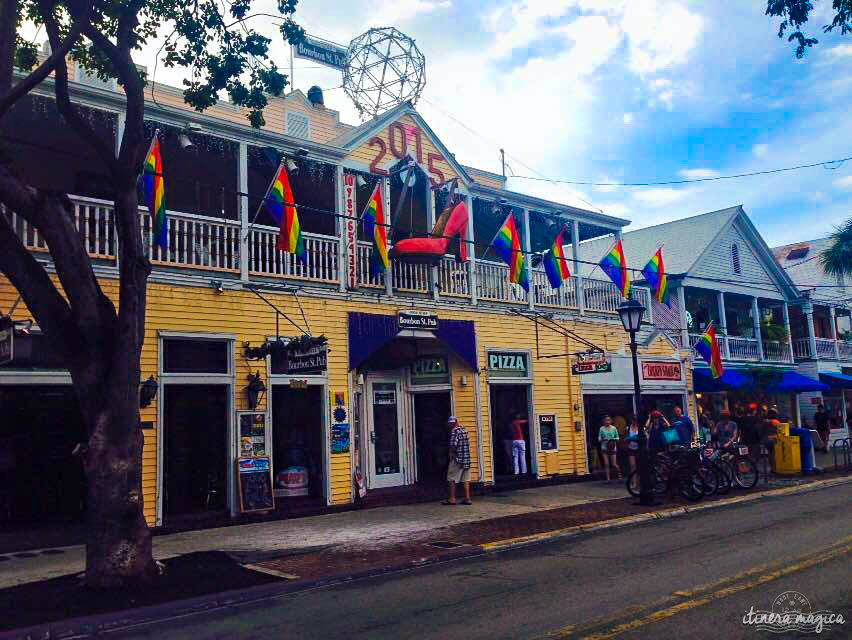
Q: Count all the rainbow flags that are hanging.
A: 8